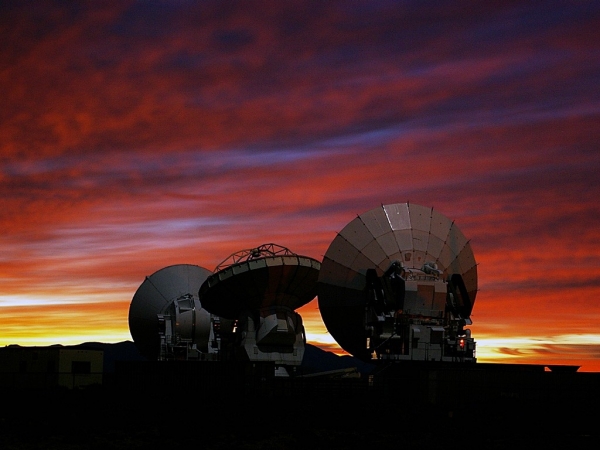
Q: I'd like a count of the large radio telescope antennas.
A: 3